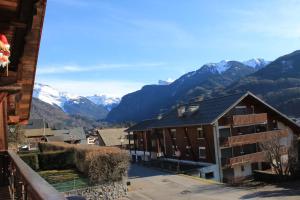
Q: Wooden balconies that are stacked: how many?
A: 3